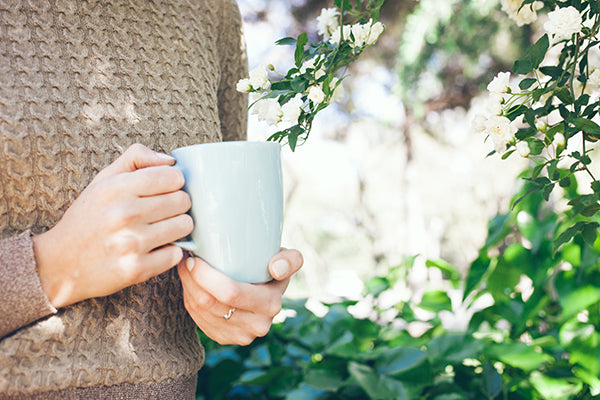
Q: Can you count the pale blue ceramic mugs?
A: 1